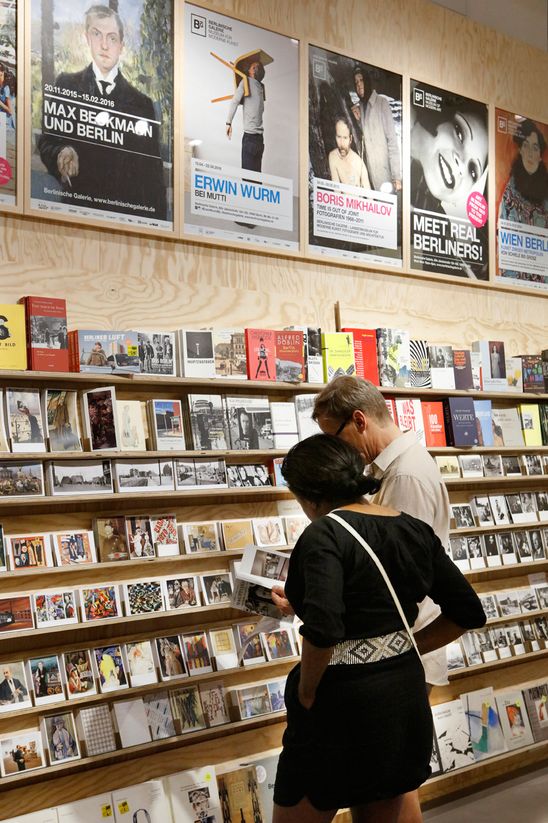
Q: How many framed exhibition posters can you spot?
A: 6